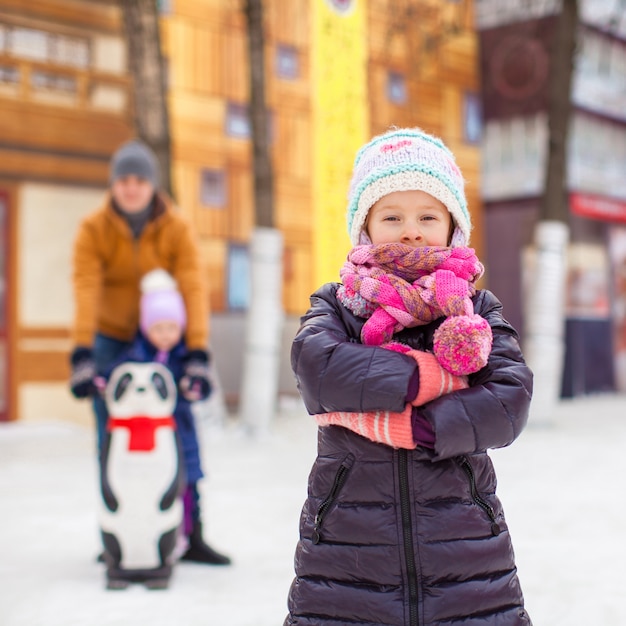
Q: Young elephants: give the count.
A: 0